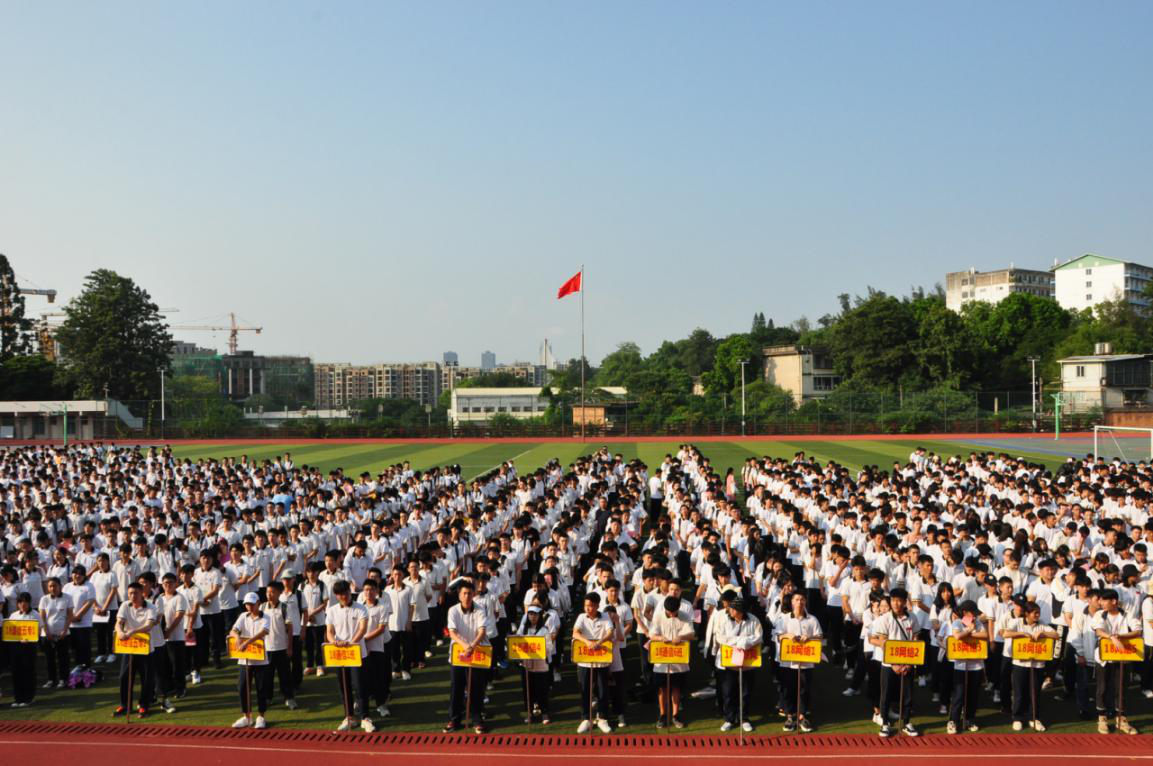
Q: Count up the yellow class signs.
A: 14